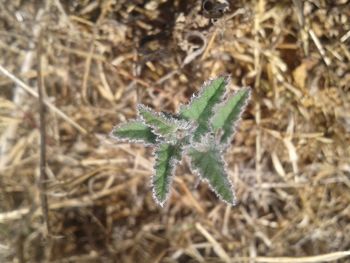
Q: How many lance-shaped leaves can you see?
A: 6